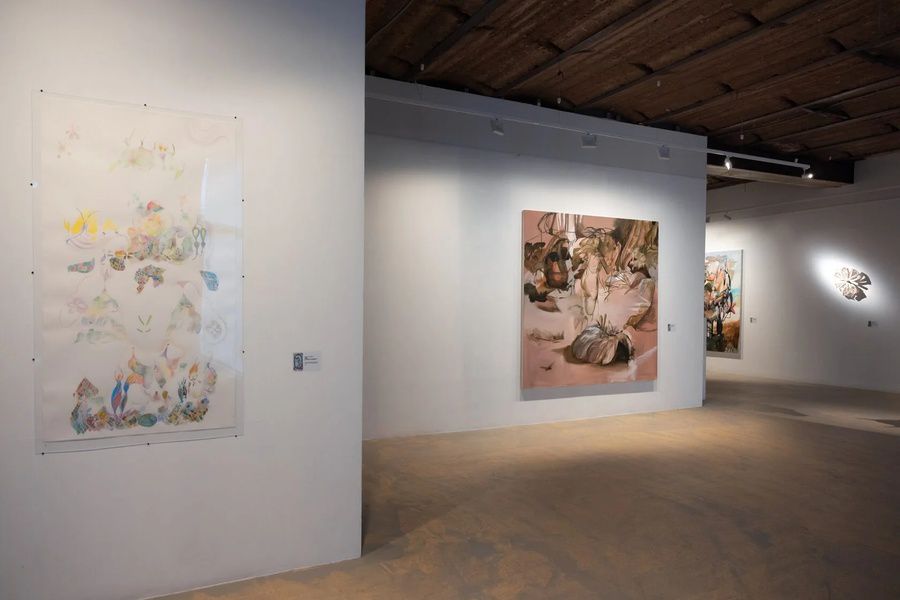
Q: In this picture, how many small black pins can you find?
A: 12